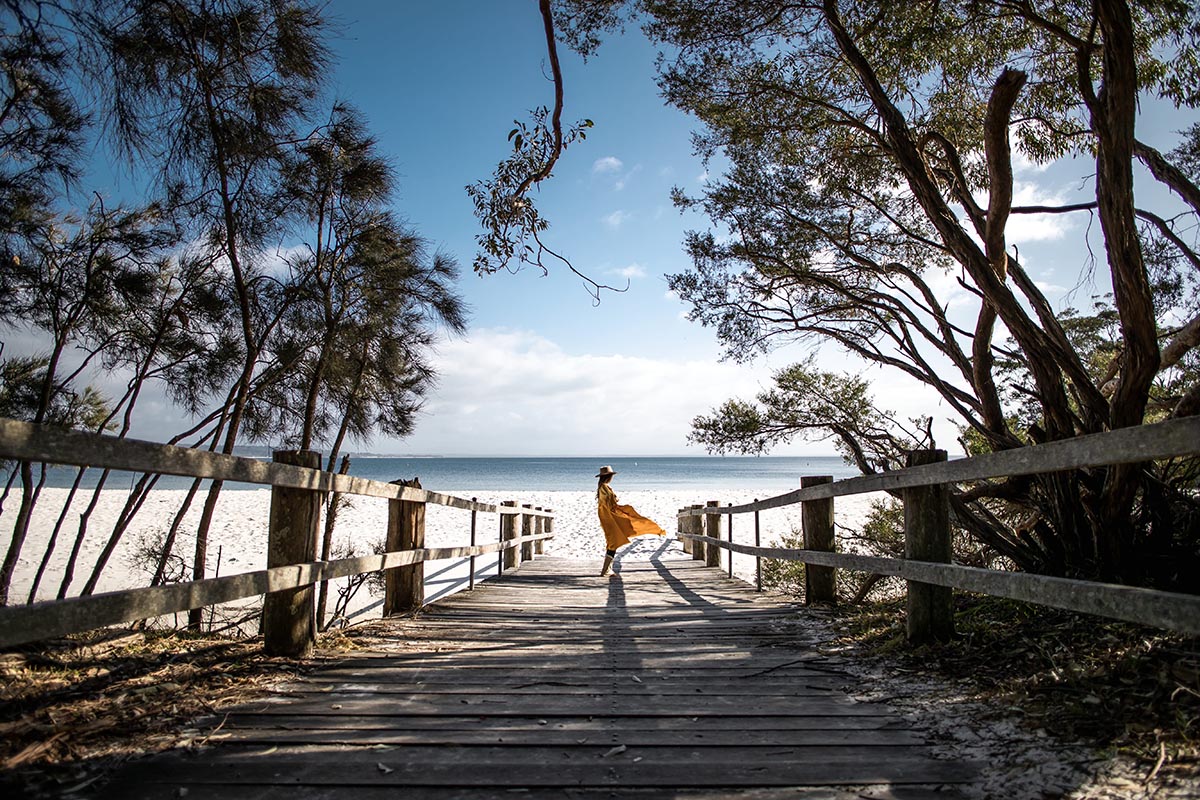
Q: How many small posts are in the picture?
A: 4